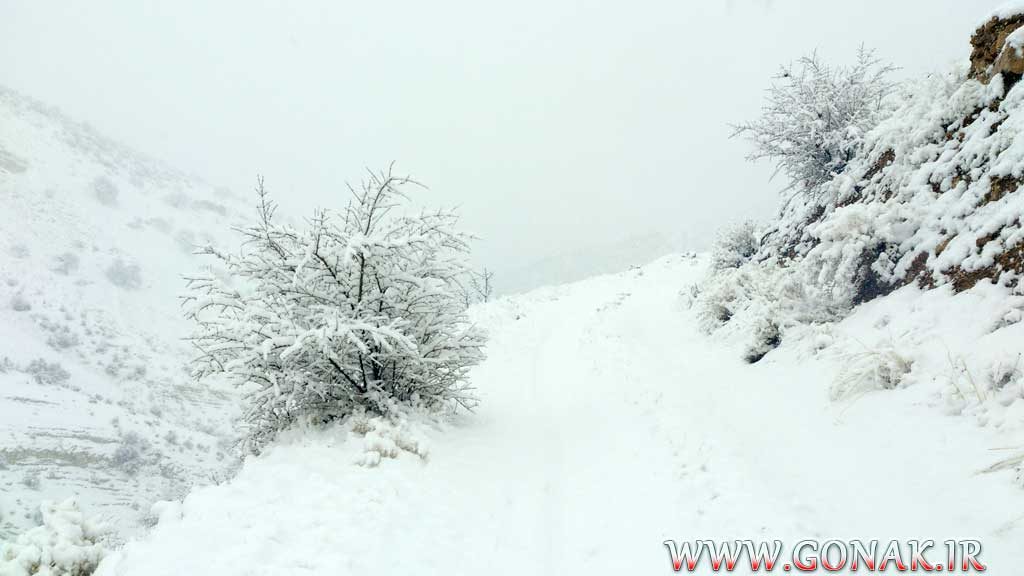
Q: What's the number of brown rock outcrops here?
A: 1